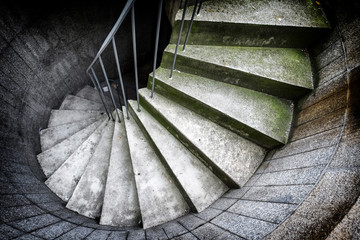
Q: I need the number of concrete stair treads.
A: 14